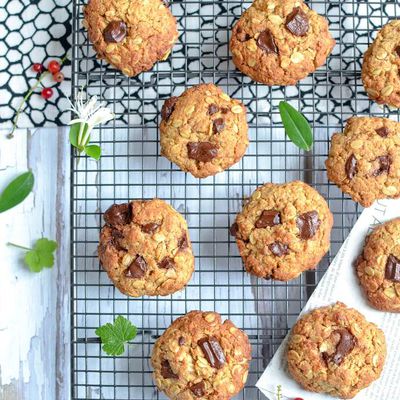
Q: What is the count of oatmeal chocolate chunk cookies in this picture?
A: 10